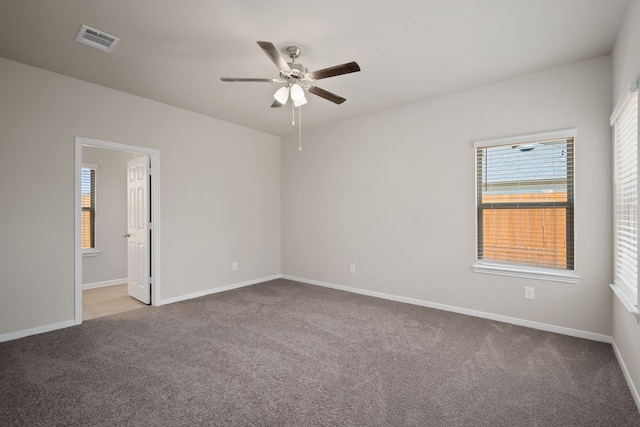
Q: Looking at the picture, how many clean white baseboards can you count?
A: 5